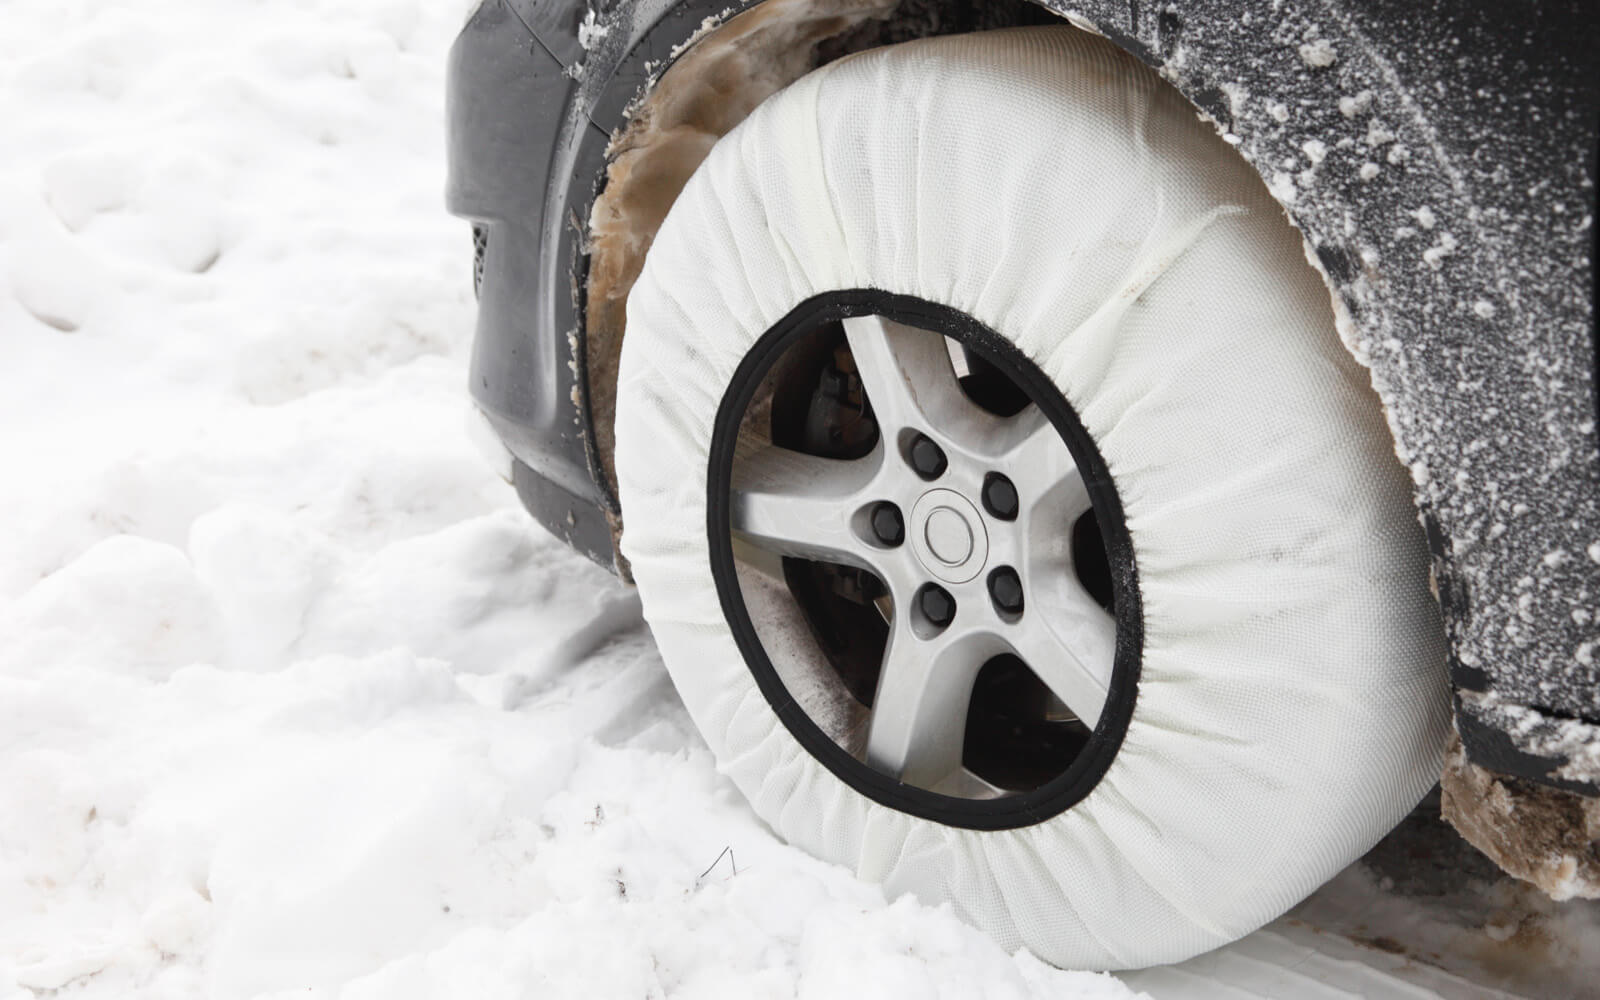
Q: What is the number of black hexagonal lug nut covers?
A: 5